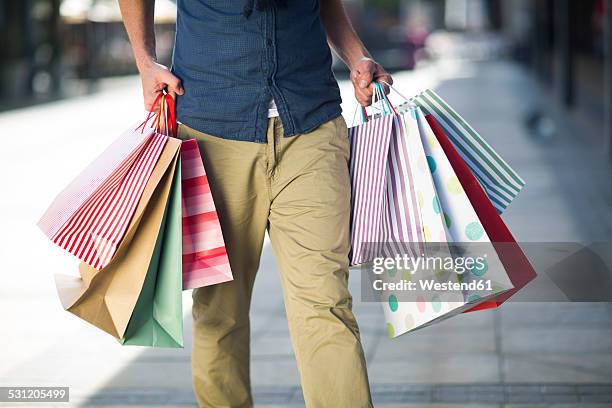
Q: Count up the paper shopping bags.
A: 8